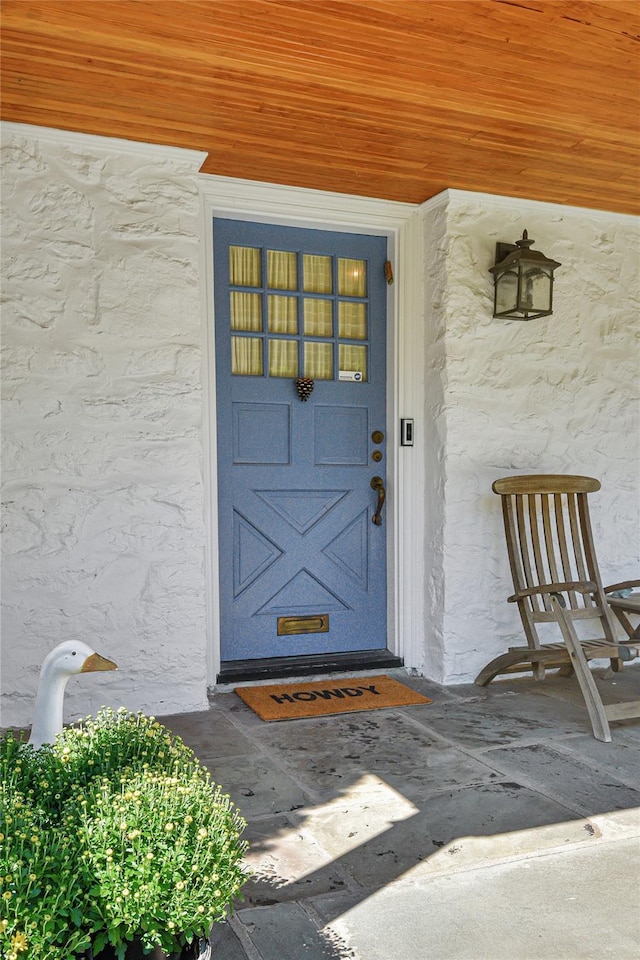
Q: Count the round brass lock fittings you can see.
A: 2